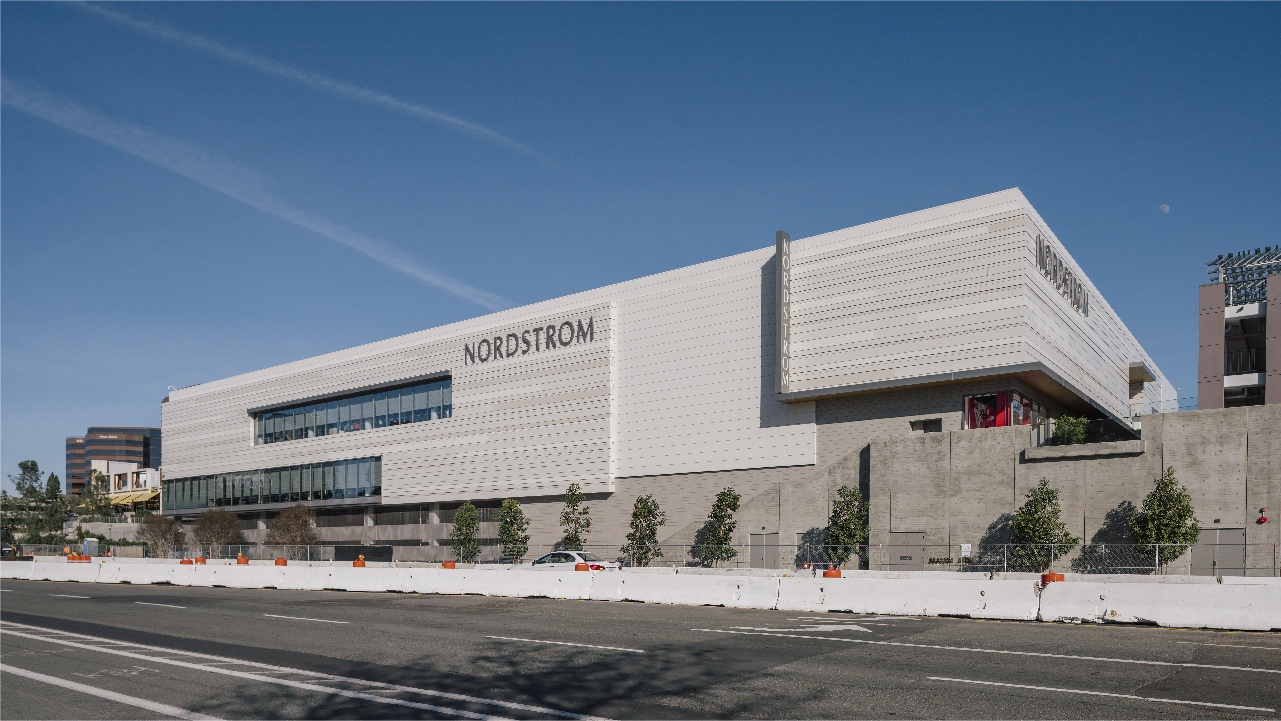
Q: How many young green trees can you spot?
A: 8